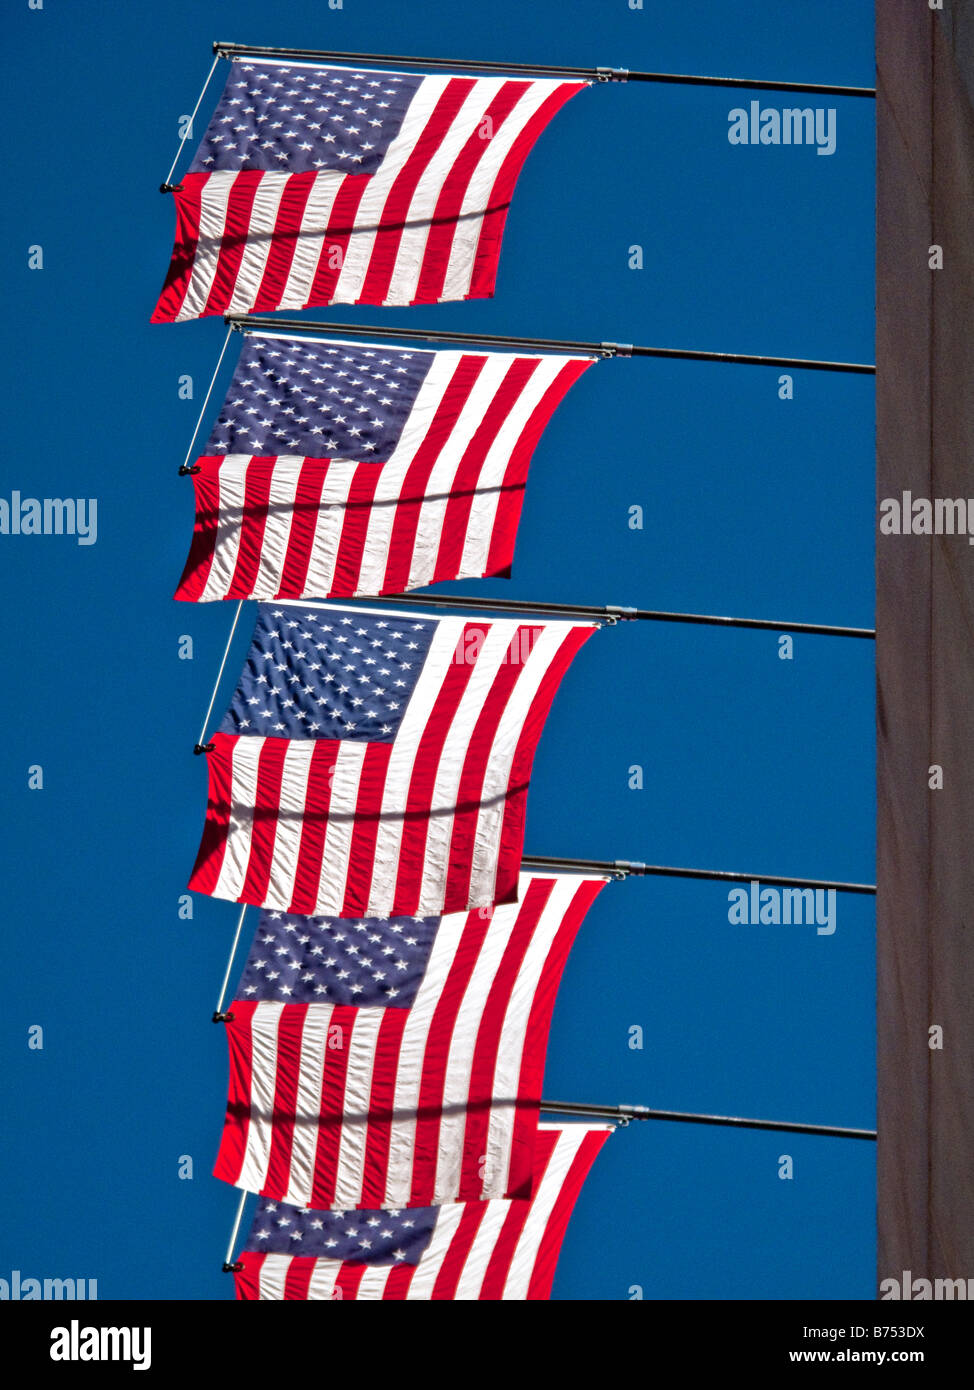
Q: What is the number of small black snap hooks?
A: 5